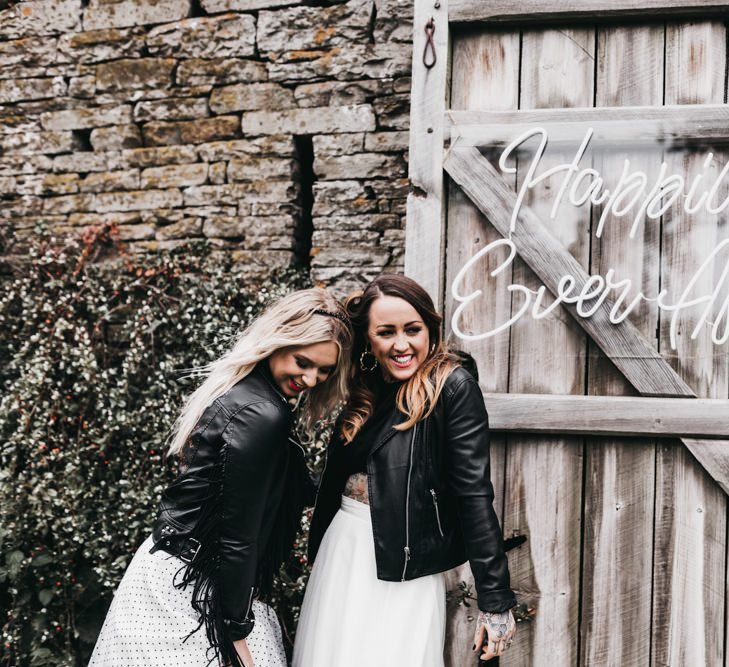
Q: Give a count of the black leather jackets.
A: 2